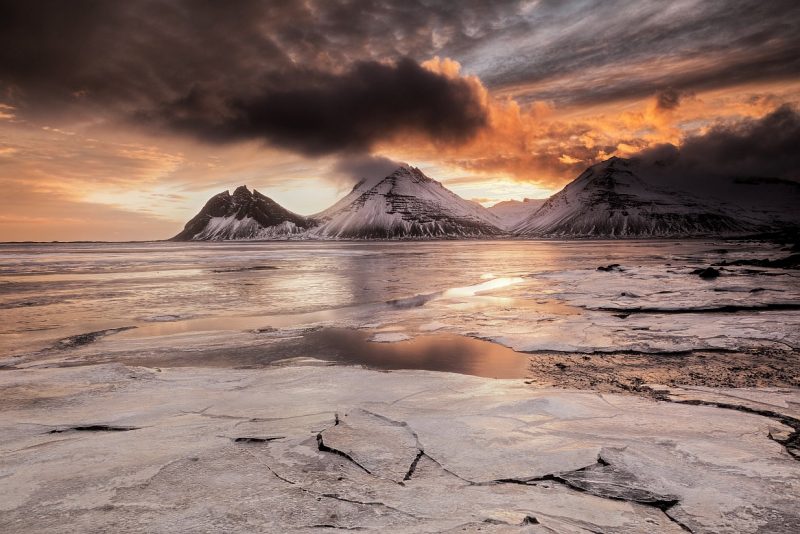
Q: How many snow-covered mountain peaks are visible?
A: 3